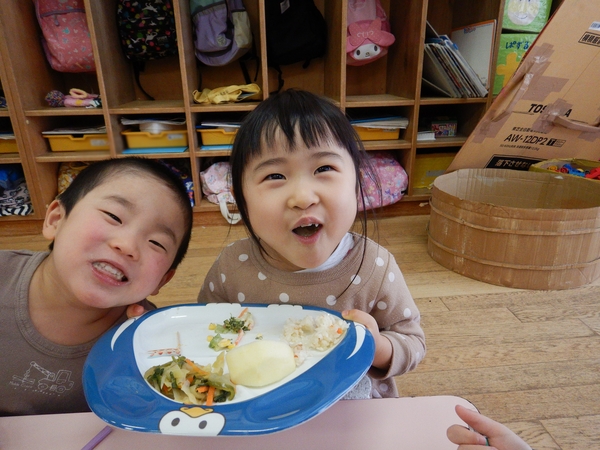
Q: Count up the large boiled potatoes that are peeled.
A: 1